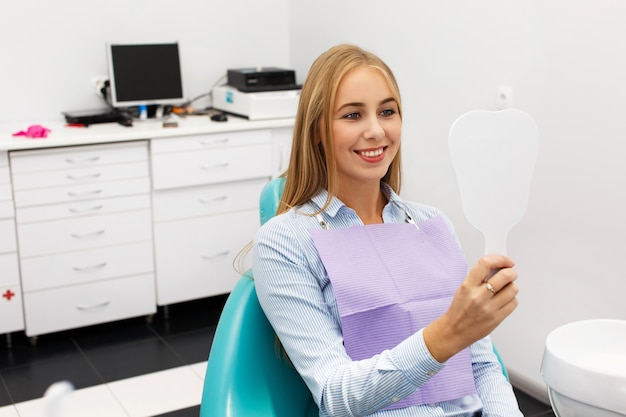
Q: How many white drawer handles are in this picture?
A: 11